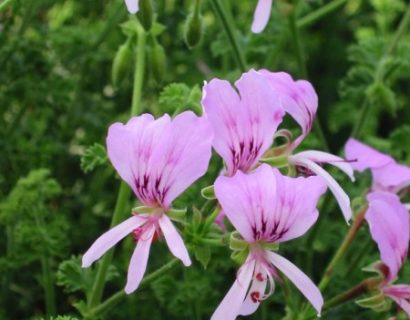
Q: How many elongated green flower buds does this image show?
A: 4